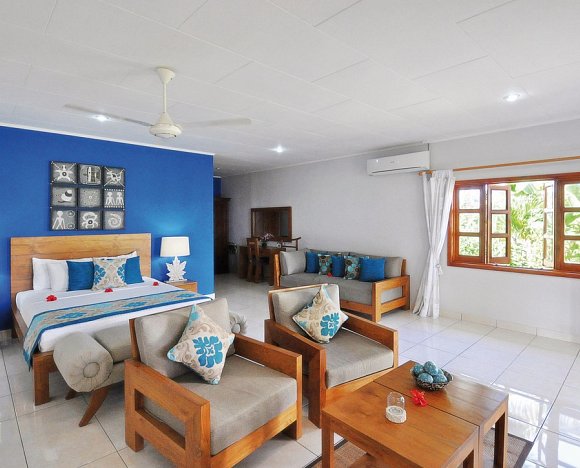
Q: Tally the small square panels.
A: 9